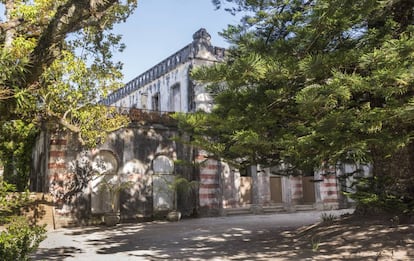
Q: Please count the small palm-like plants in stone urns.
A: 2